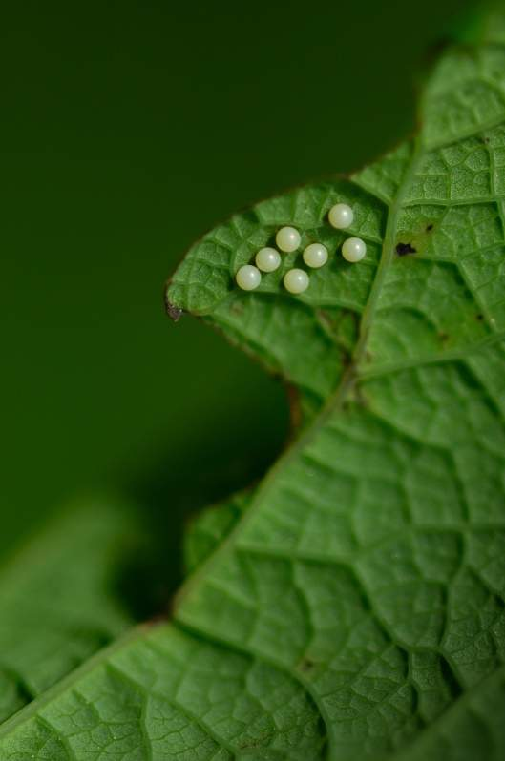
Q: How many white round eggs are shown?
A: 7